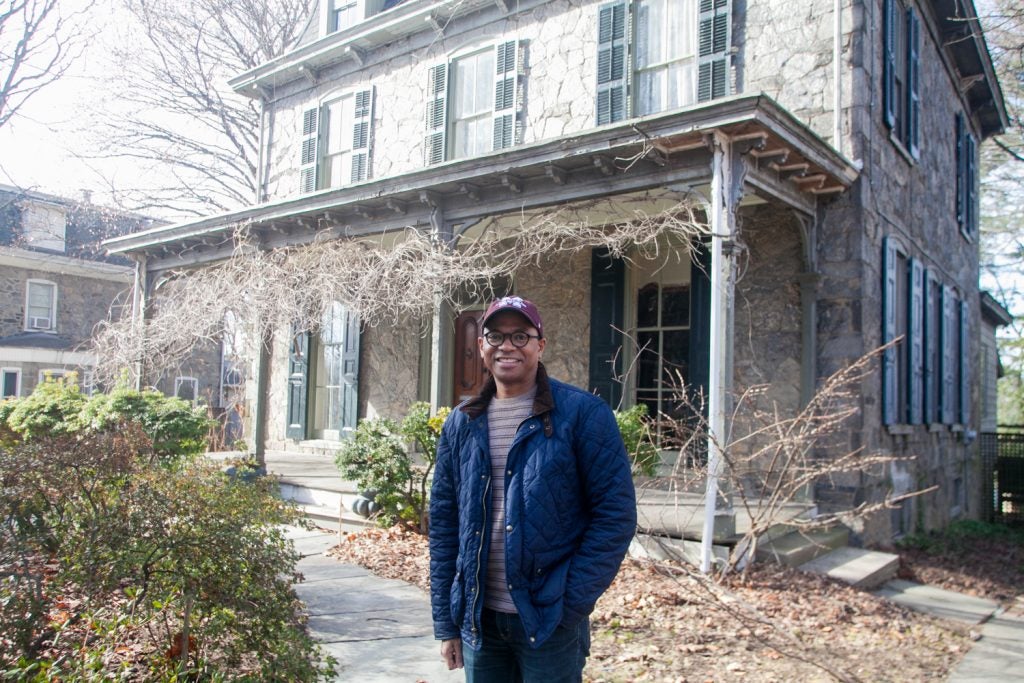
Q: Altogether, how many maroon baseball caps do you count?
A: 1